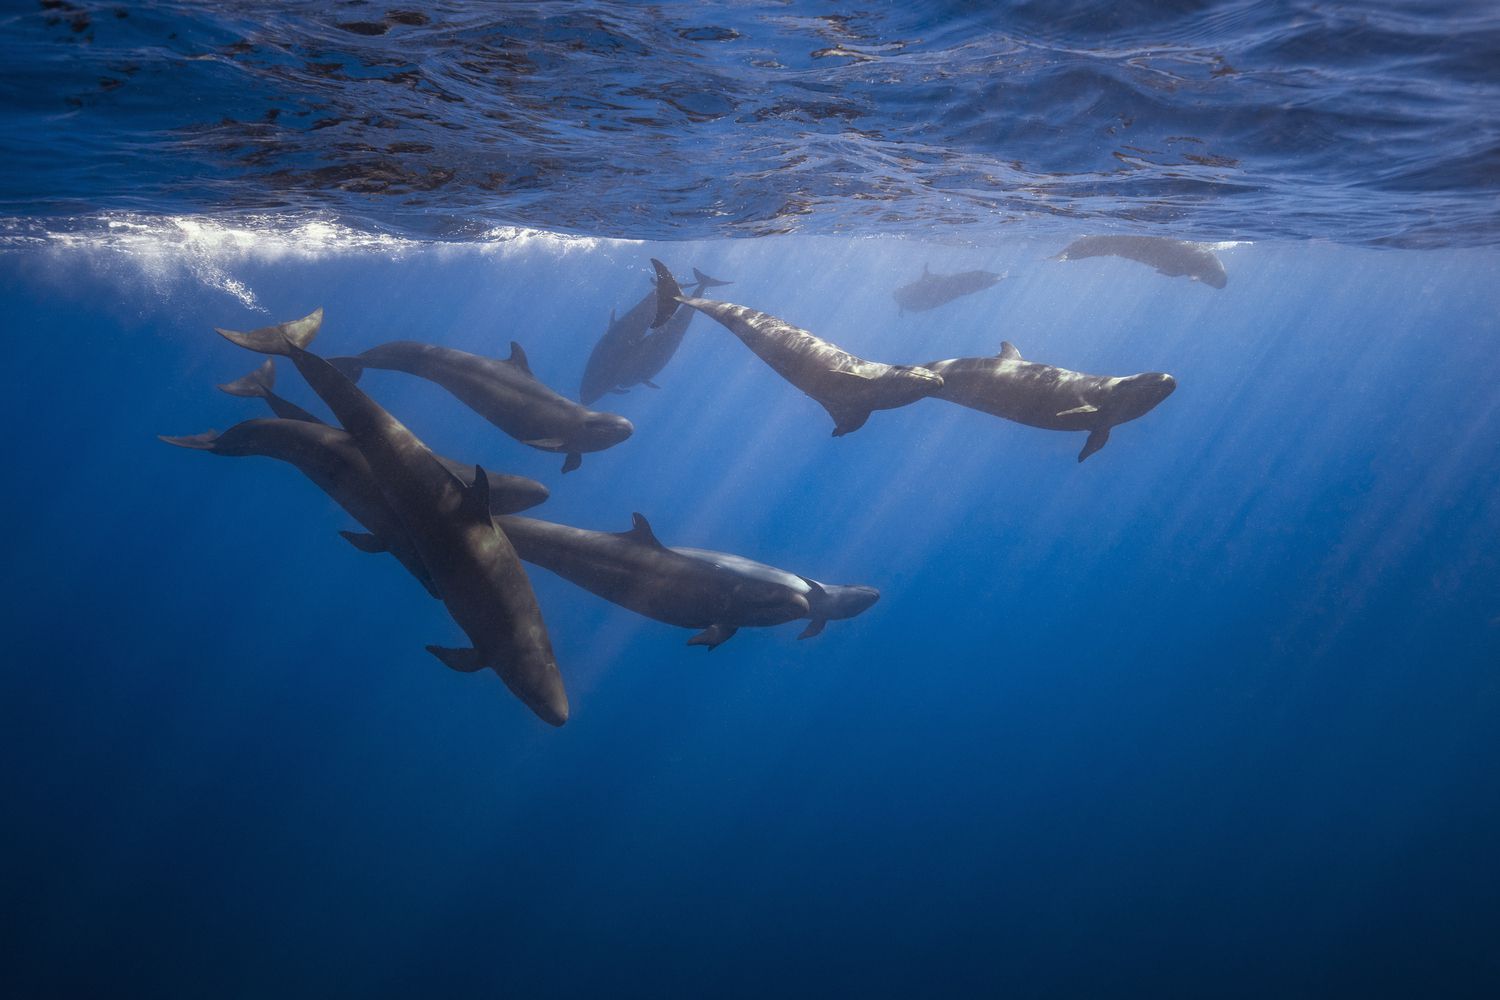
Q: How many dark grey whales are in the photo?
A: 12